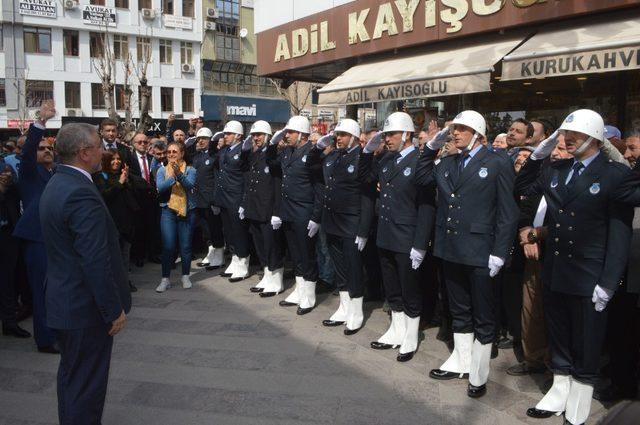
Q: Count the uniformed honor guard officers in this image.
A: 8